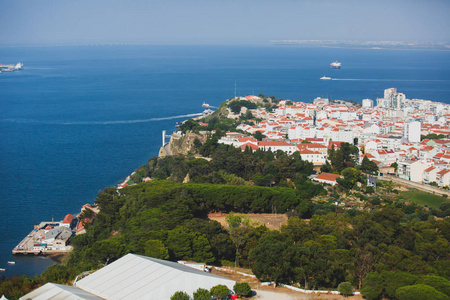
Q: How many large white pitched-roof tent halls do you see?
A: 2